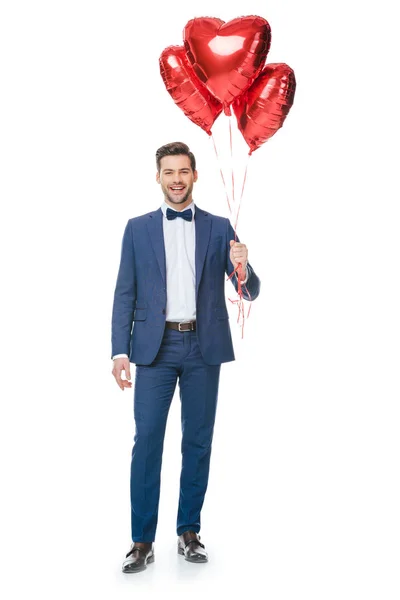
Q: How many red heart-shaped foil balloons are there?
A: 3